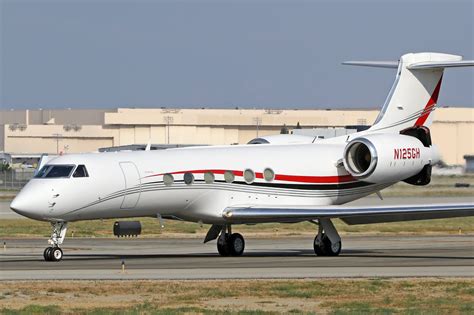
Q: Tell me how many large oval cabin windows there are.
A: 6